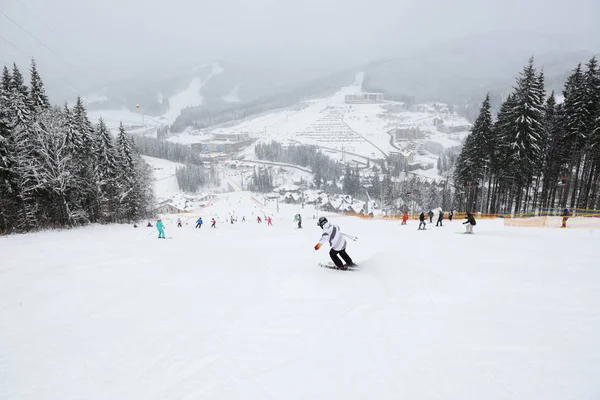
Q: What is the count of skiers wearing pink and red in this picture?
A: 4